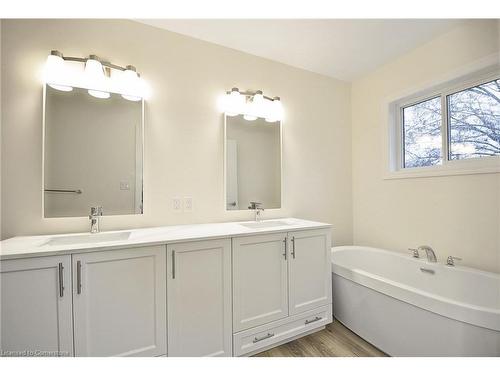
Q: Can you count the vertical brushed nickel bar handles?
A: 5